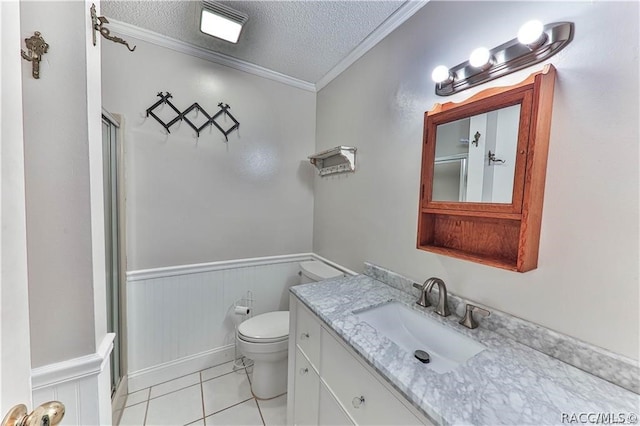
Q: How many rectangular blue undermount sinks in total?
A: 0